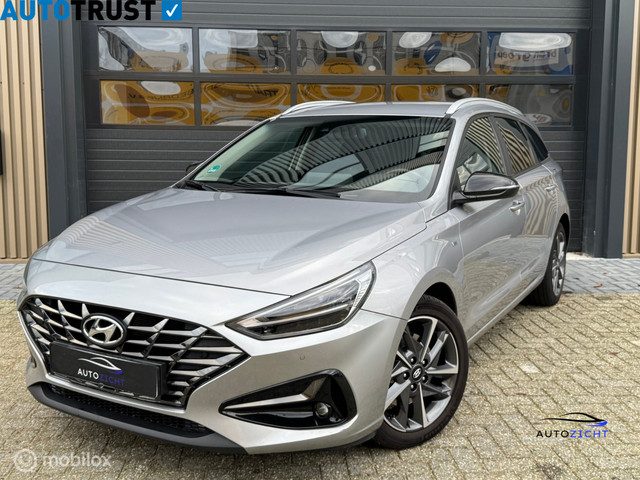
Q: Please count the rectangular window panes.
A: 10